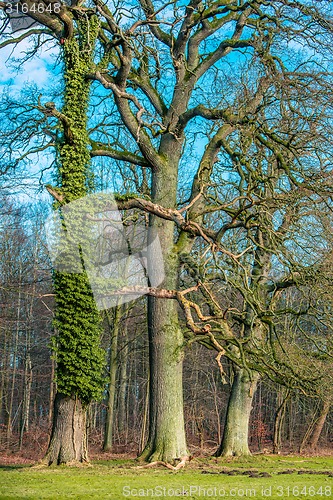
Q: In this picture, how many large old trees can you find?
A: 3